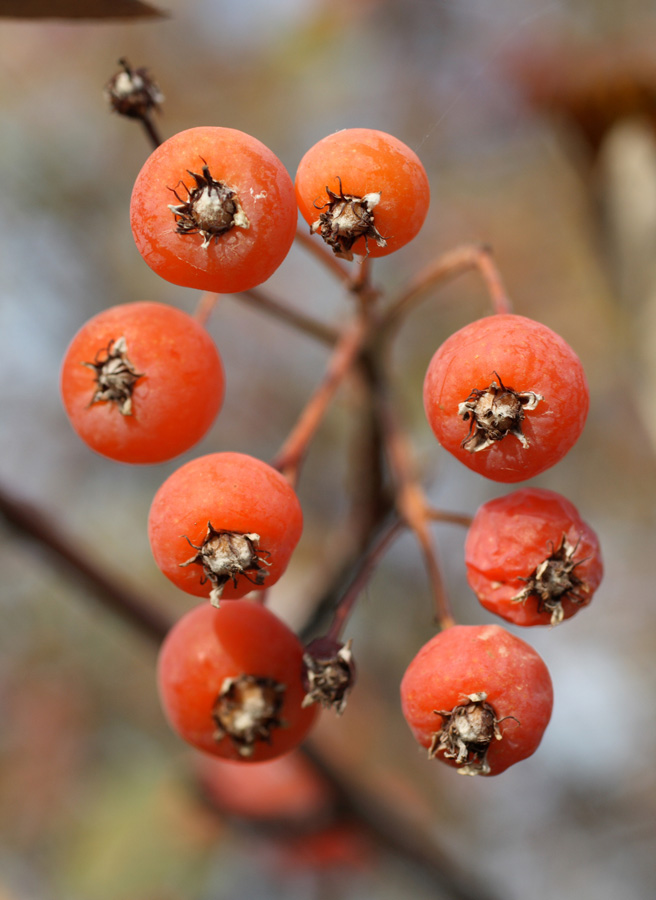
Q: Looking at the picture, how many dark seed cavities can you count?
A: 8